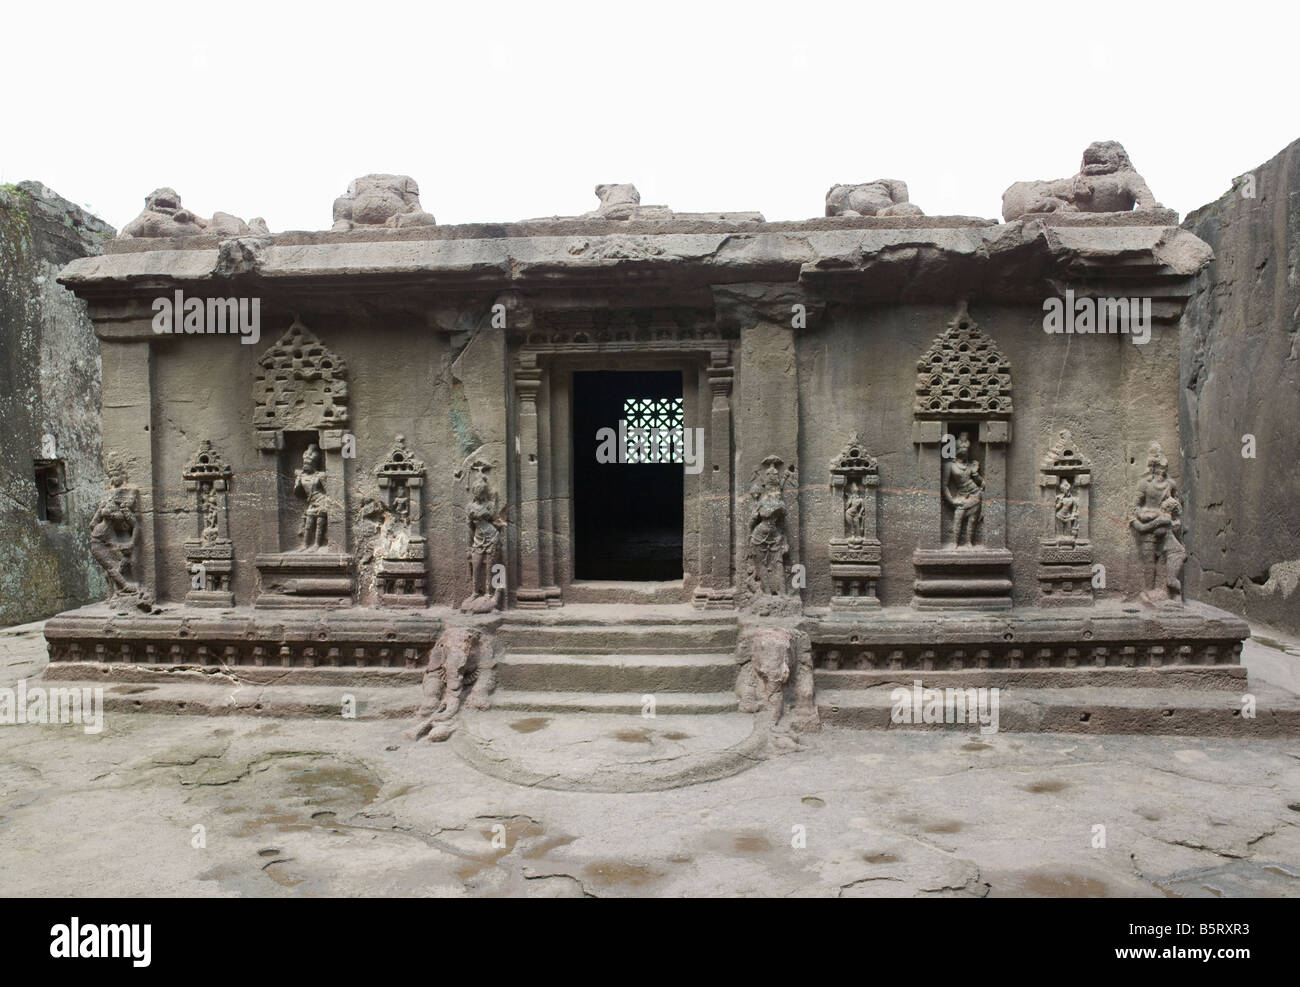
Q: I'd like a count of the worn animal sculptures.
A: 7